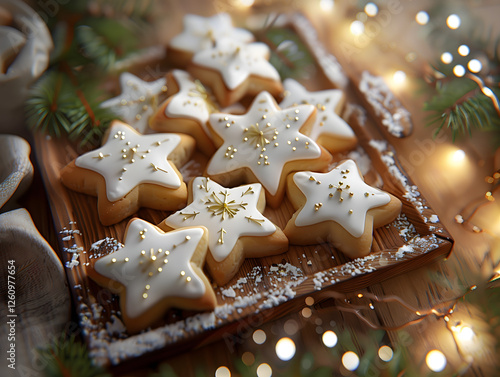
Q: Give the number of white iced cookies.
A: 10